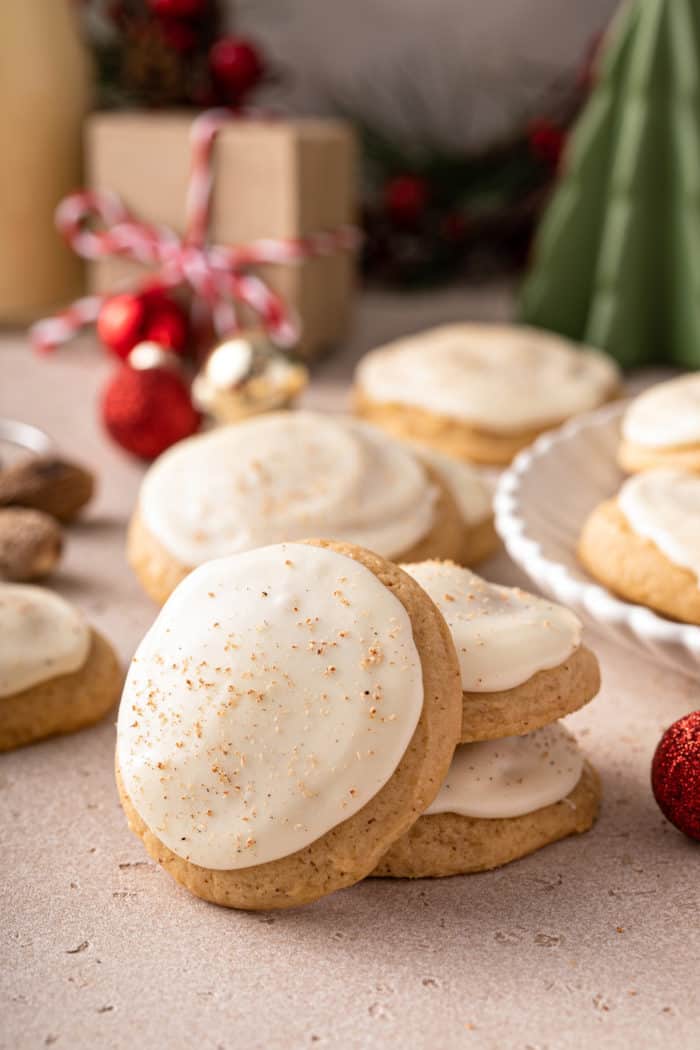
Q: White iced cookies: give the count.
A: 9